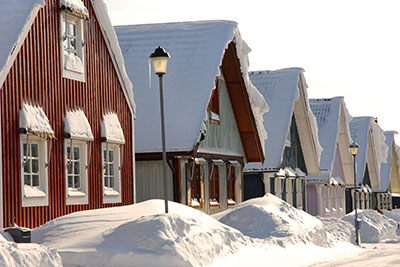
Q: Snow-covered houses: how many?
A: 6